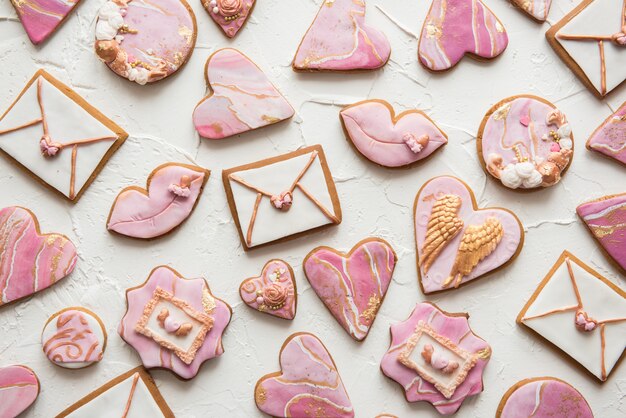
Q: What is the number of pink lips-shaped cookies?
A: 2